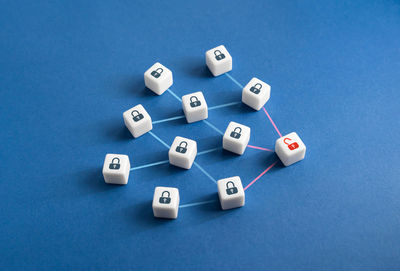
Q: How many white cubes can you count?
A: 11